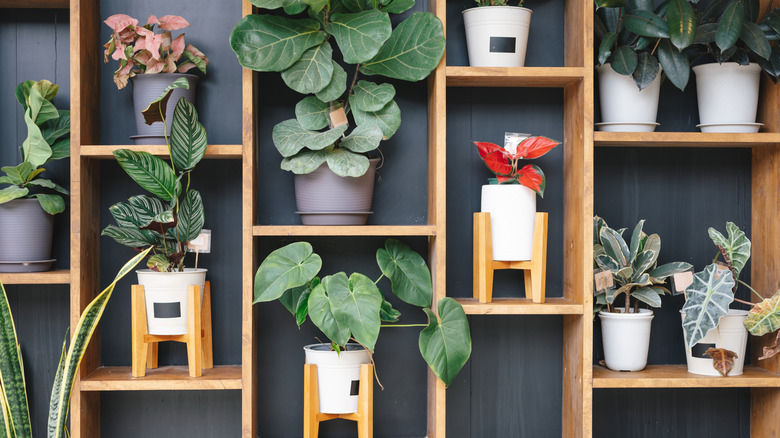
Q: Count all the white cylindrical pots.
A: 8